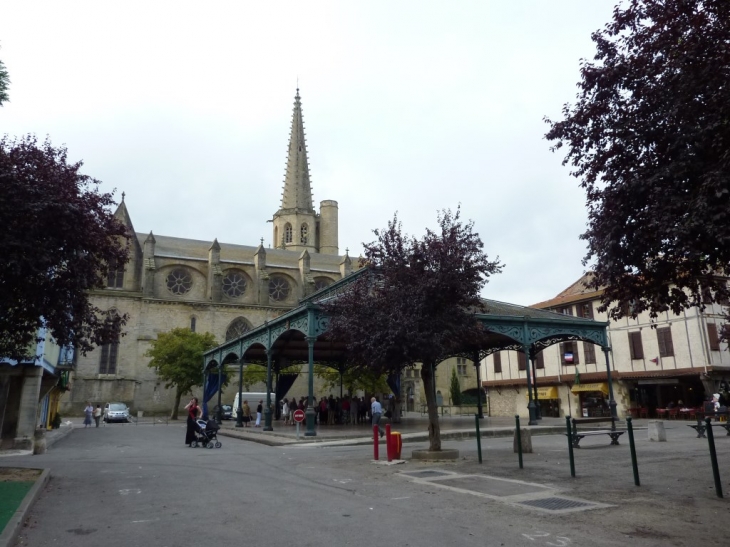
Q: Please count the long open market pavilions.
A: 1